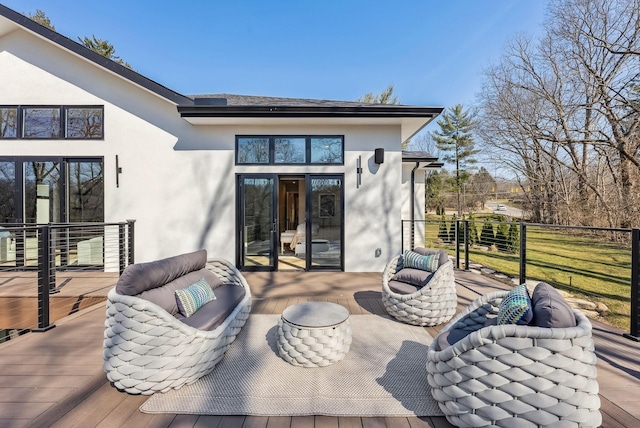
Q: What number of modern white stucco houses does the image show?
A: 1